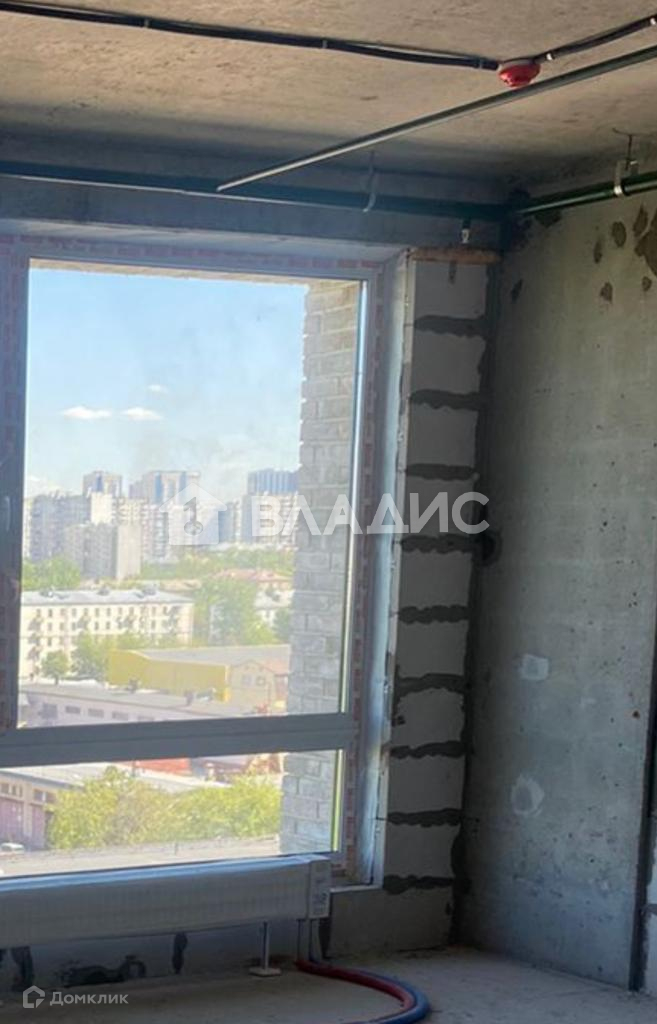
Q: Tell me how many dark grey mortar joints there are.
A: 9